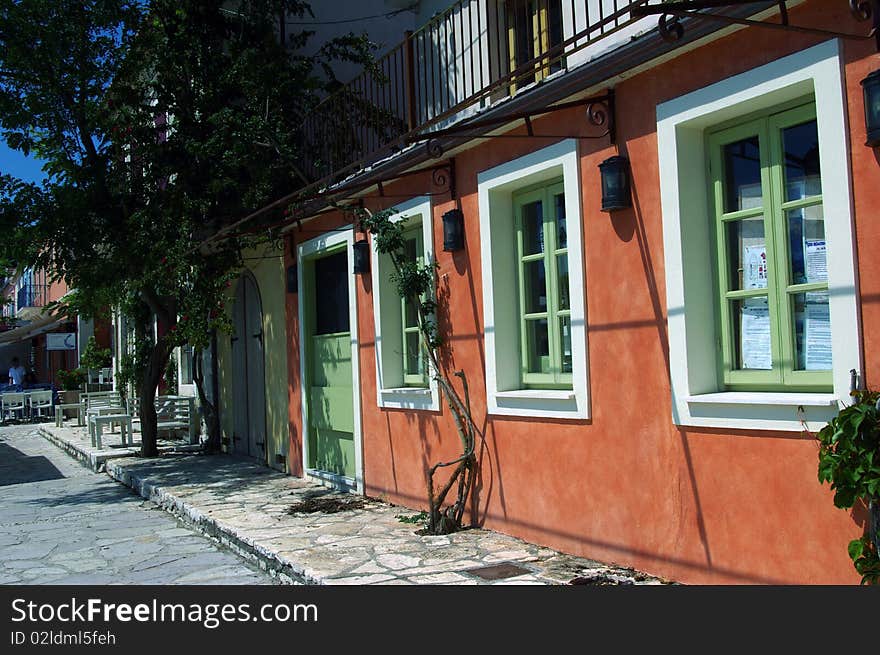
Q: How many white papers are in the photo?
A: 4